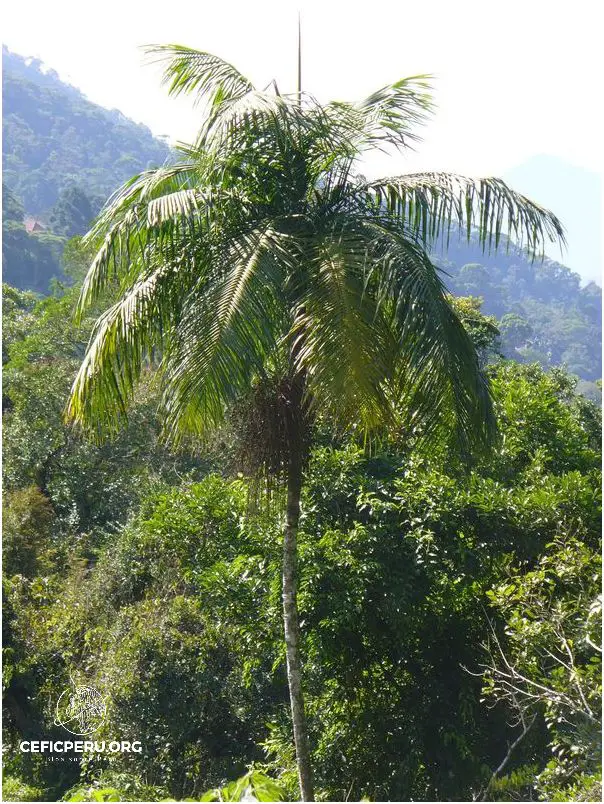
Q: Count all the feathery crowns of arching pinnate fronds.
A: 1